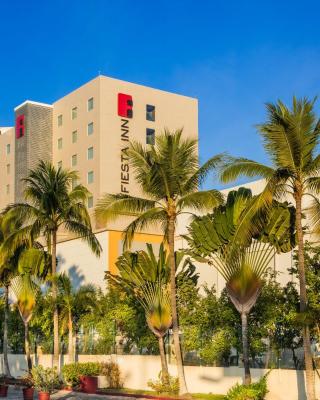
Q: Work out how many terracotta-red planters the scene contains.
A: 4